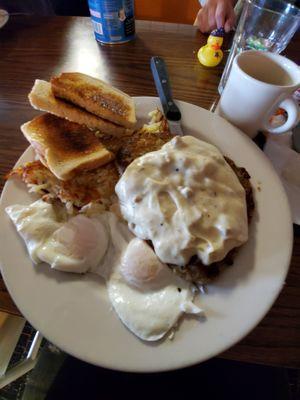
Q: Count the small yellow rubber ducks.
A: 1